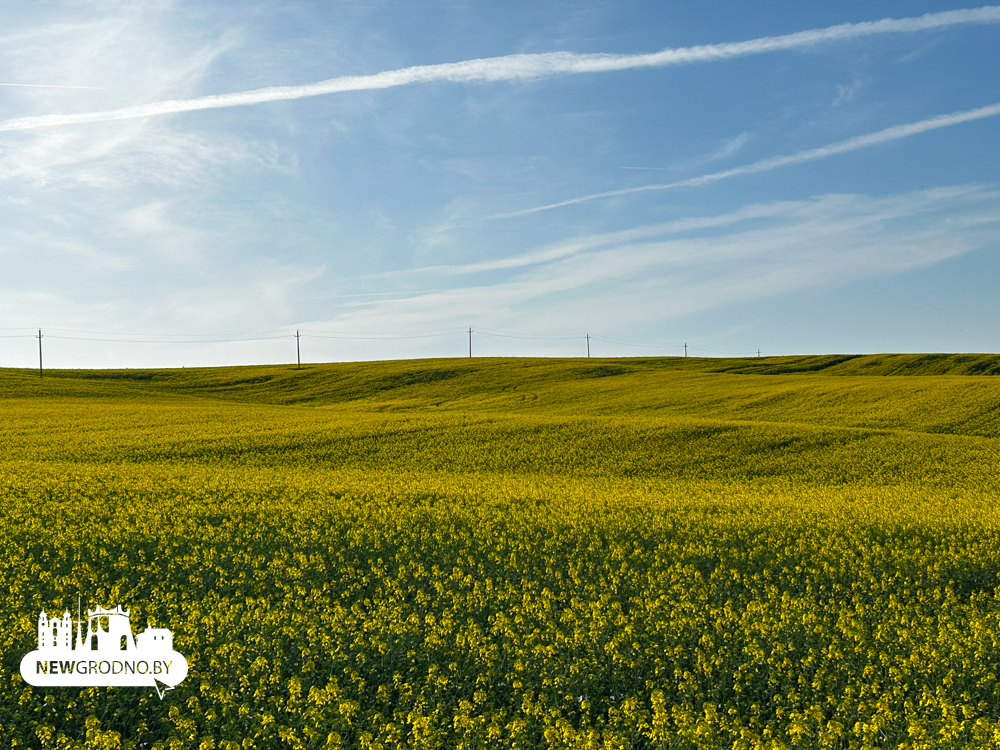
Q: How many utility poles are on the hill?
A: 6